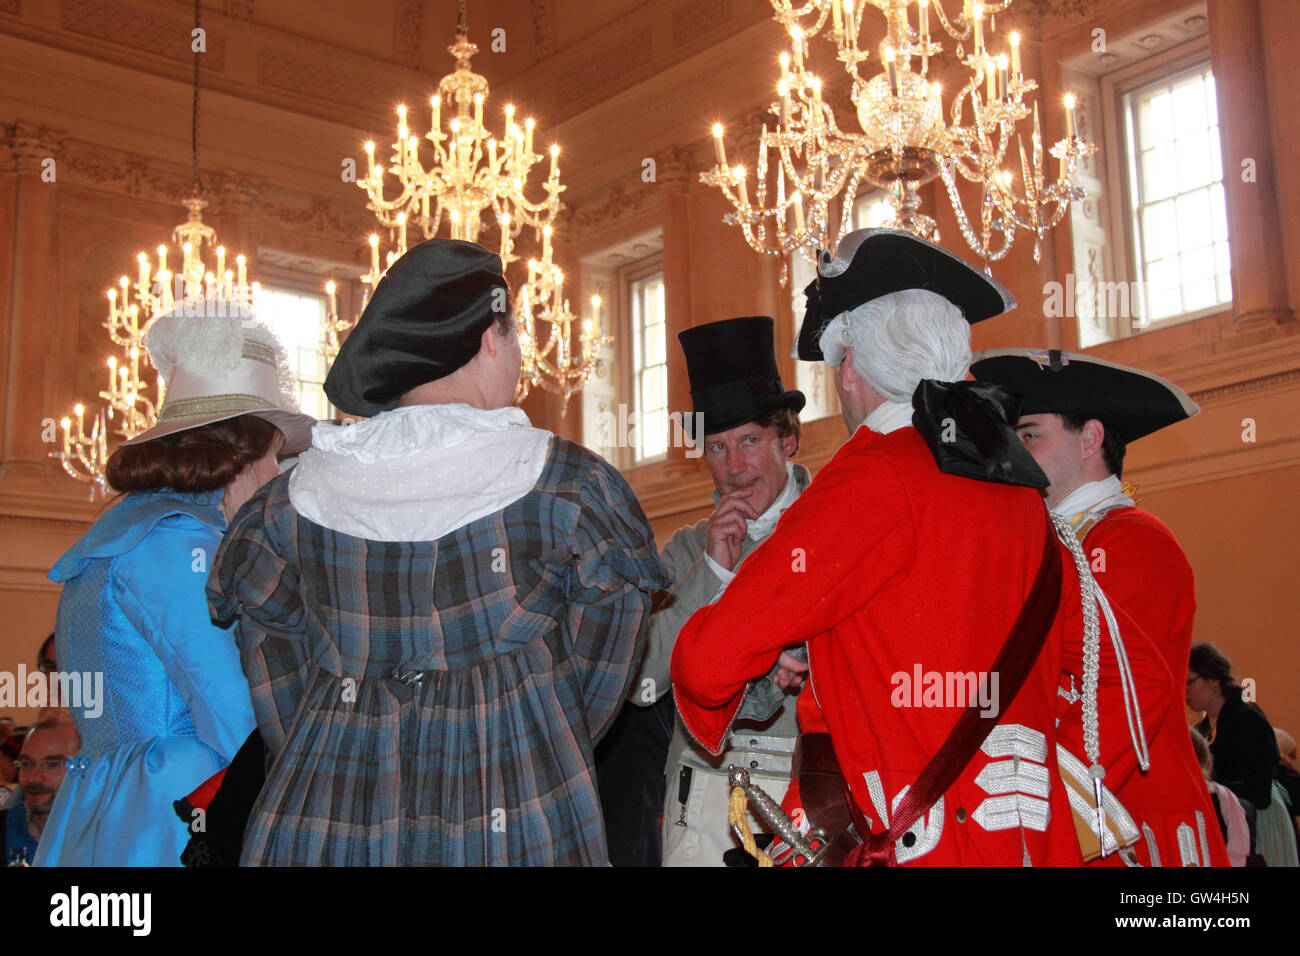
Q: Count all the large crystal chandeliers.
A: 3